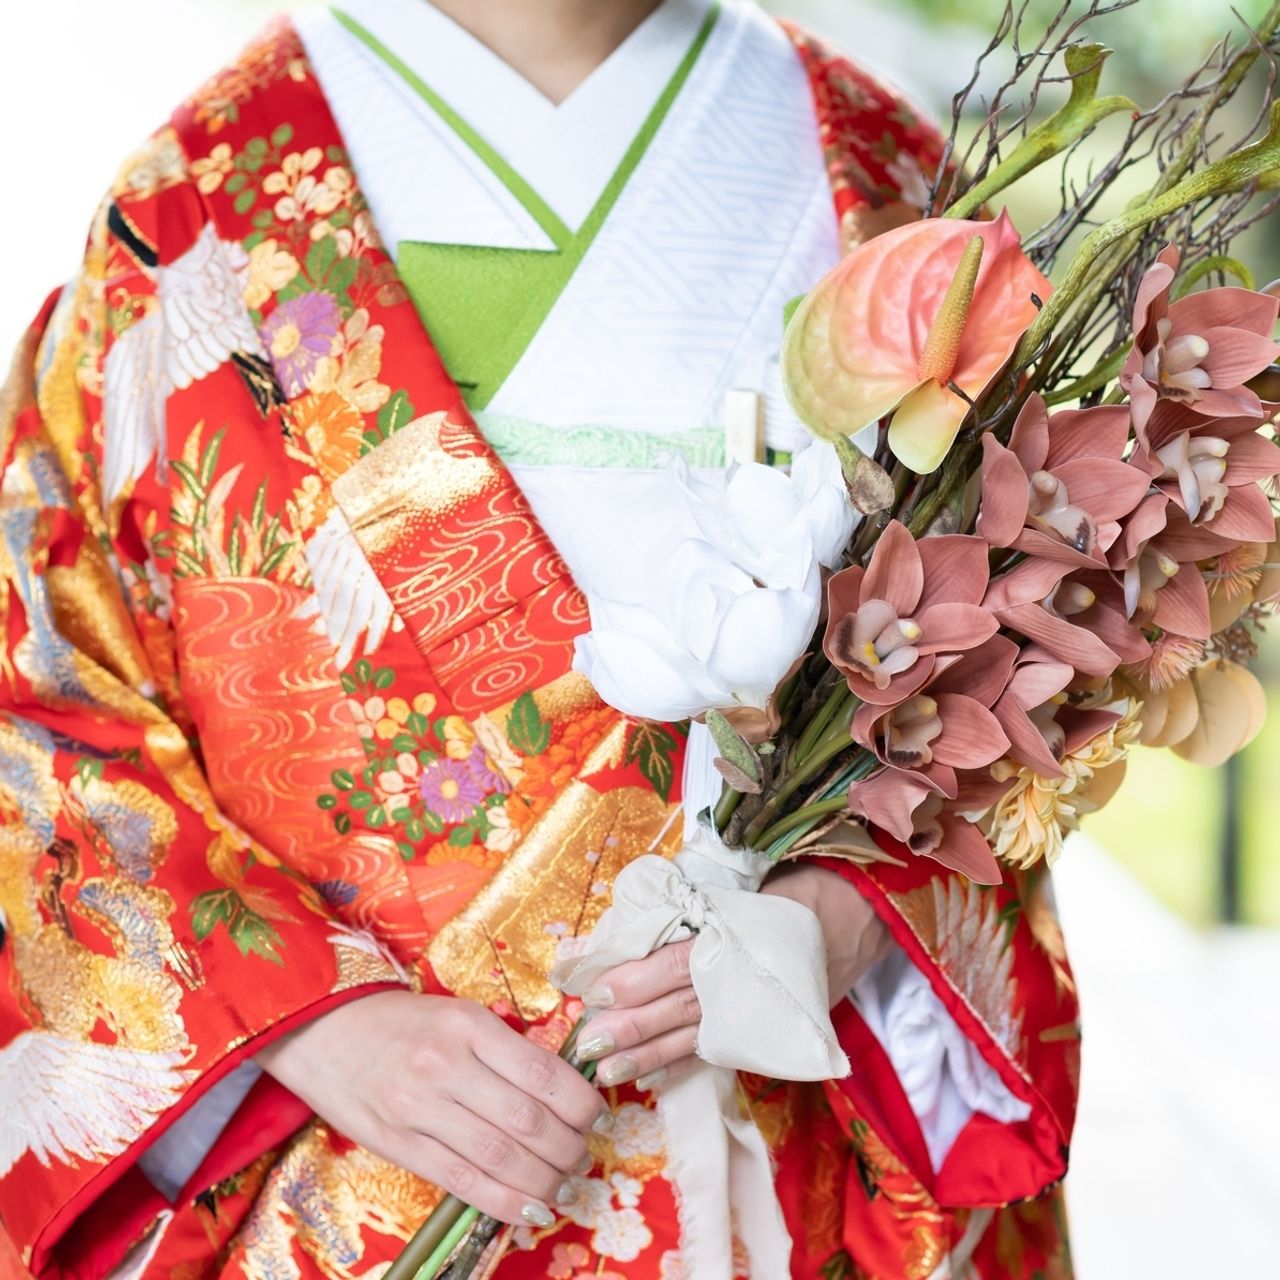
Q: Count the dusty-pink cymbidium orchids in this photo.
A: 9